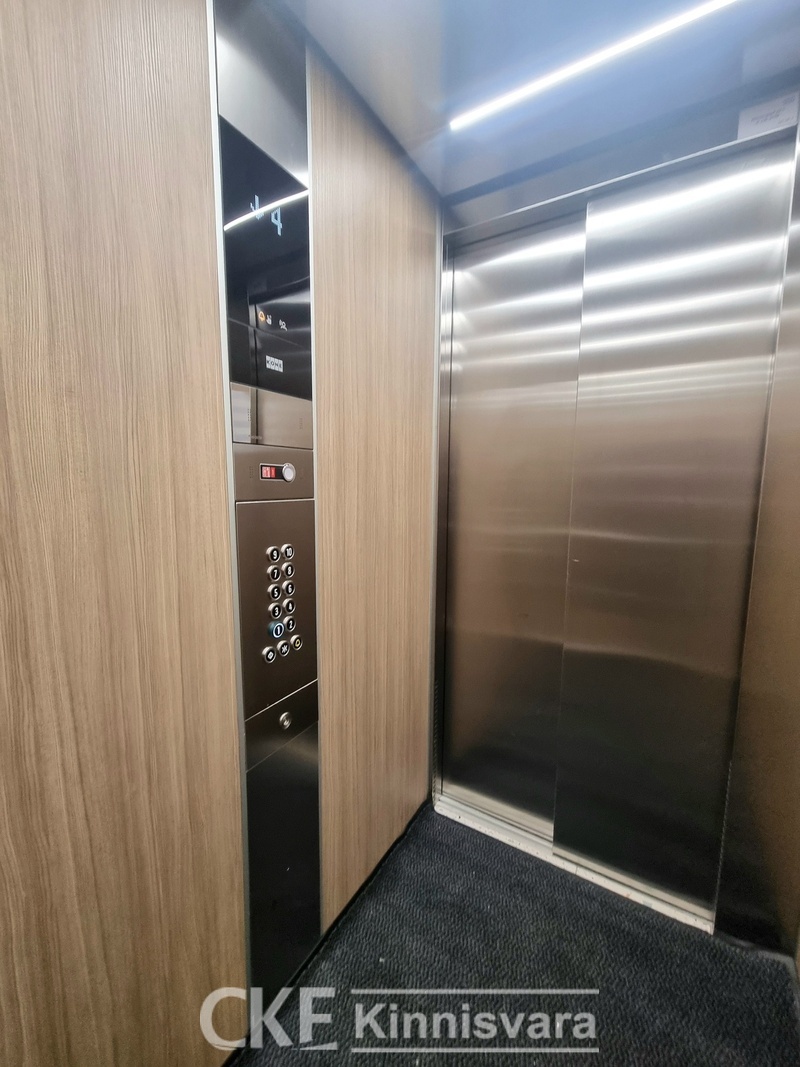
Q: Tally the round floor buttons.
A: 10